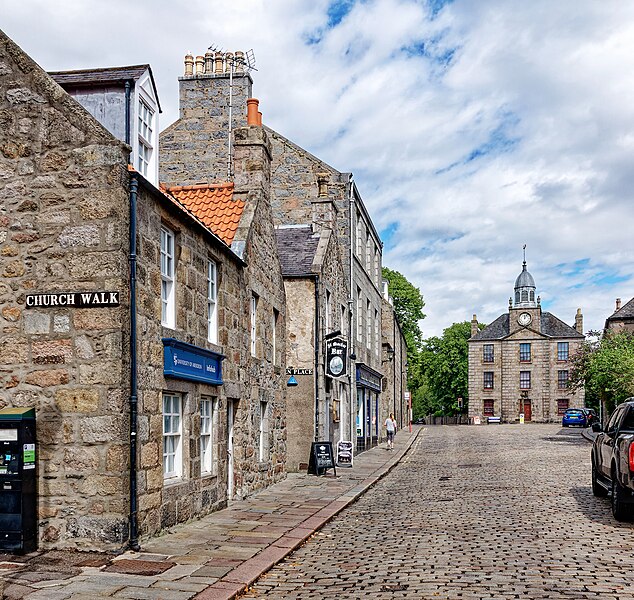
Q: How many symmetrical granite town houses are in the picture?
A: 1